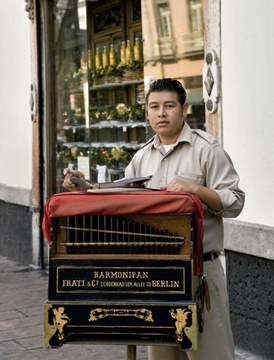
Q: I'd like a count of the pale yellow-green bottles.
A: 8